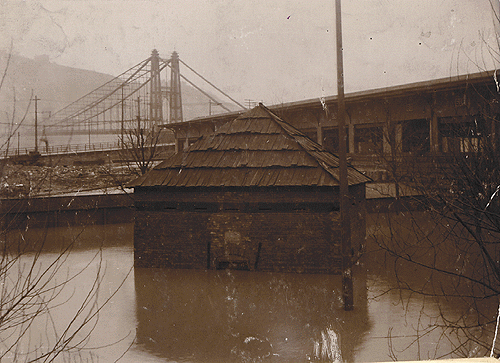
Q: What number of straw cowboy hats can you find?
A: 0